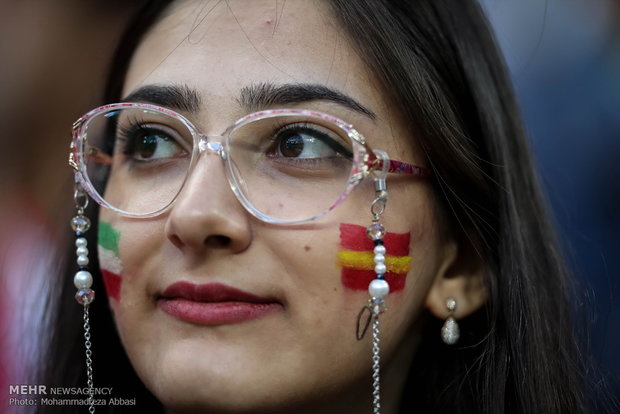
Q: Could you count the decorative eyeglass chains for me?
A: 2